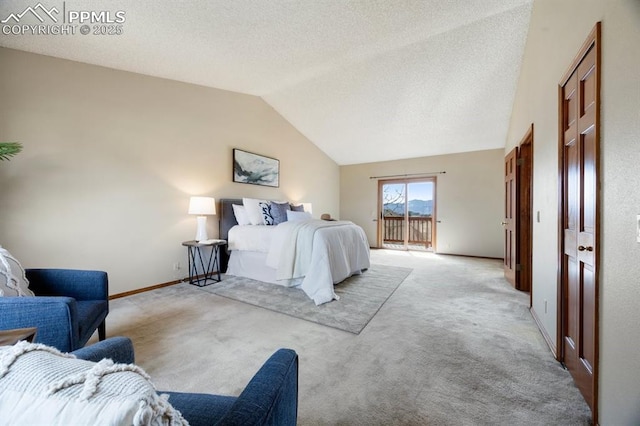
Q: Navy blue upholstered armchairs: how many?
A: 2